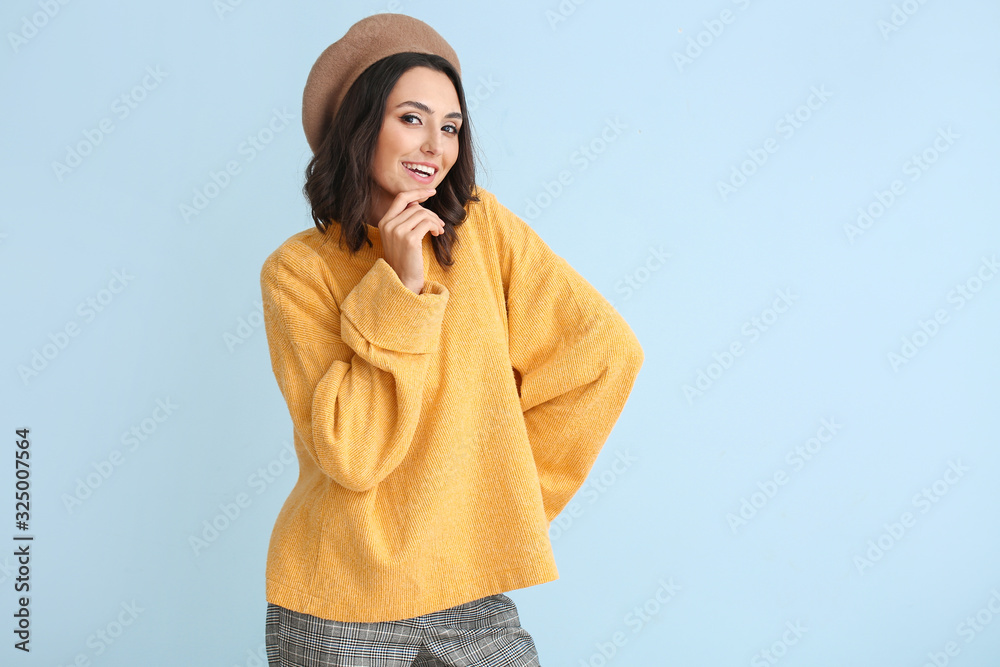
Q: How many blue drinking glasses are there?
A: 0